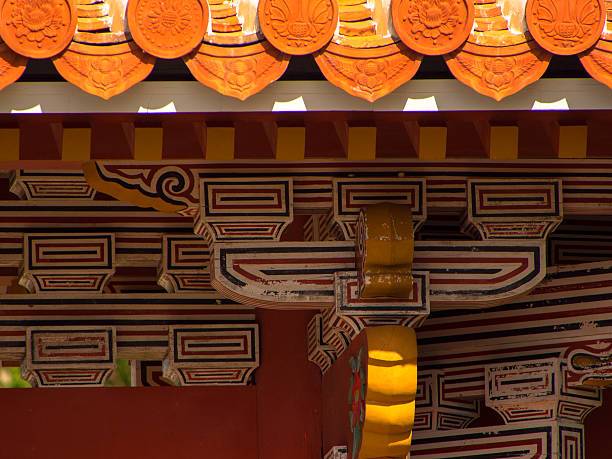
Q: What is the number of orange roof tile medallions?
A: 5